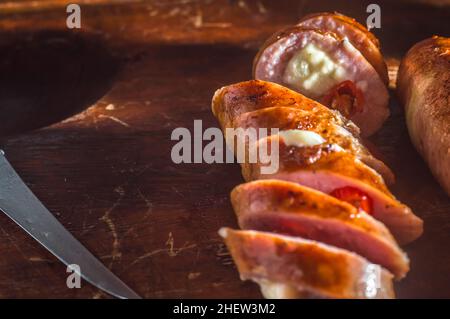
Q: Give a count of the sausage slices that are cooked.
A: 7